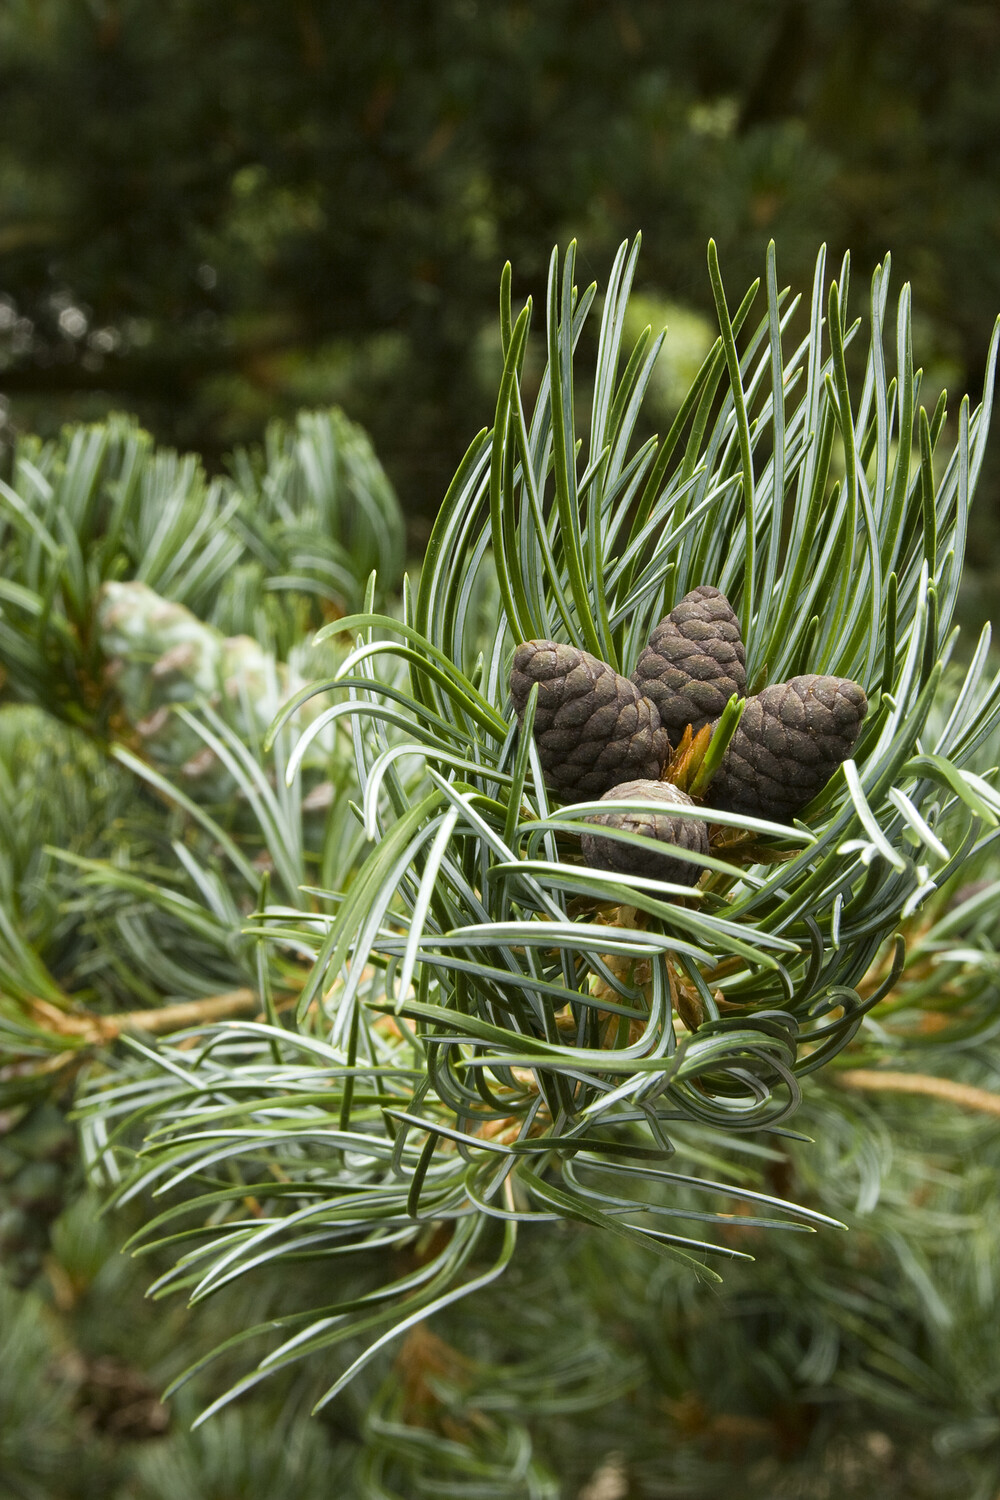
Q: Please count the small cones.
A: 4